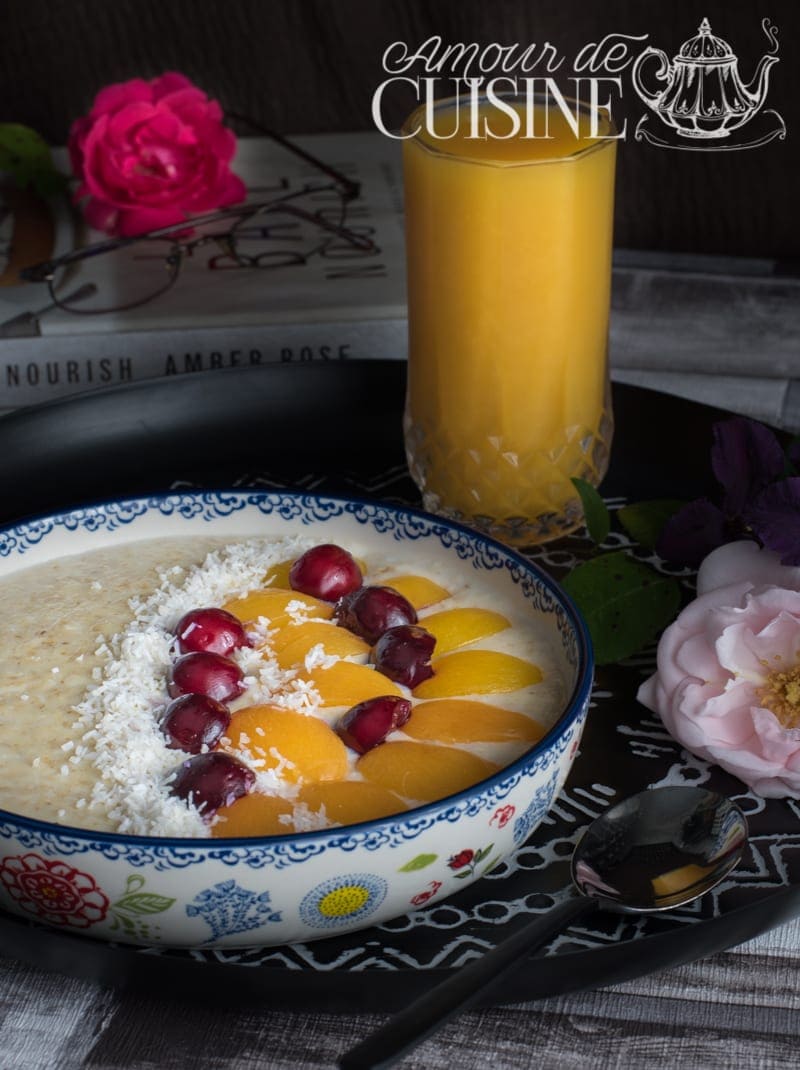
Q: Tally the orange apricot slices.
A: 12